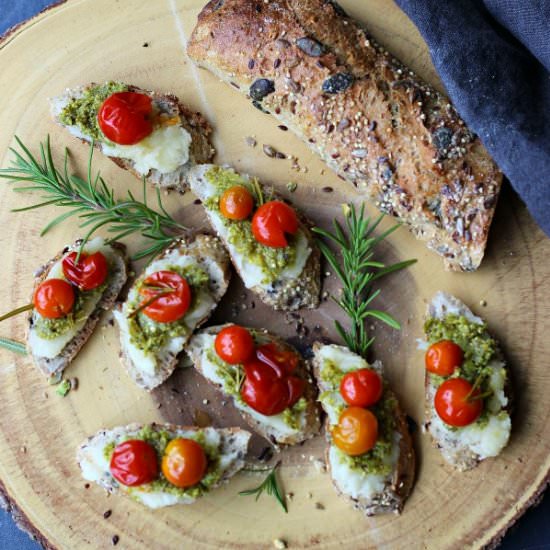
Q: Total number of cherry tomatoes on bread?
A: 14